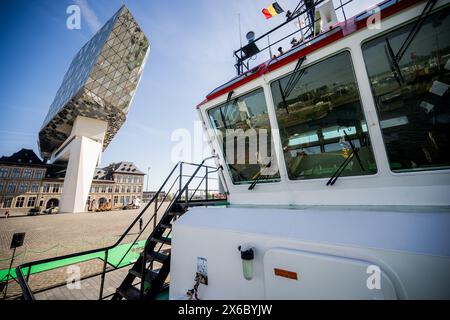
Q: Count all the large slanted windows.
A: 3